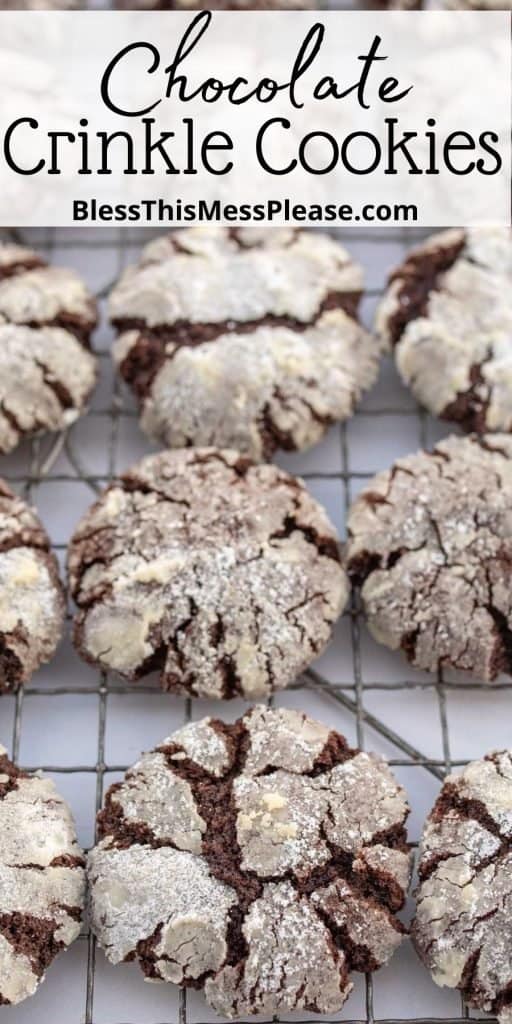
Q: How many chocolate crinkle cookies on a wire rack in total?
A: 9